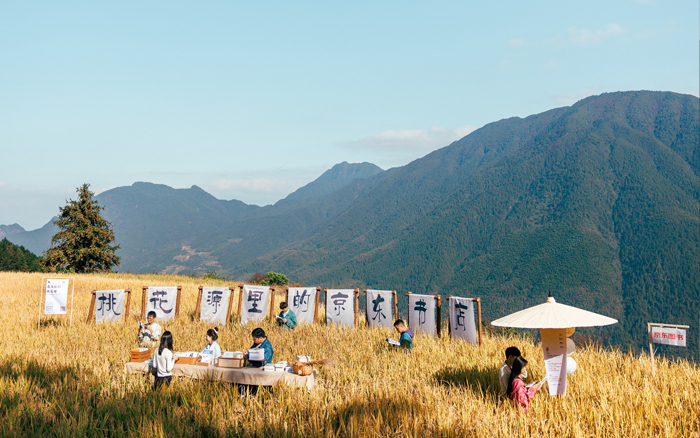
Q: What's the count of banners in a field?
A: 9